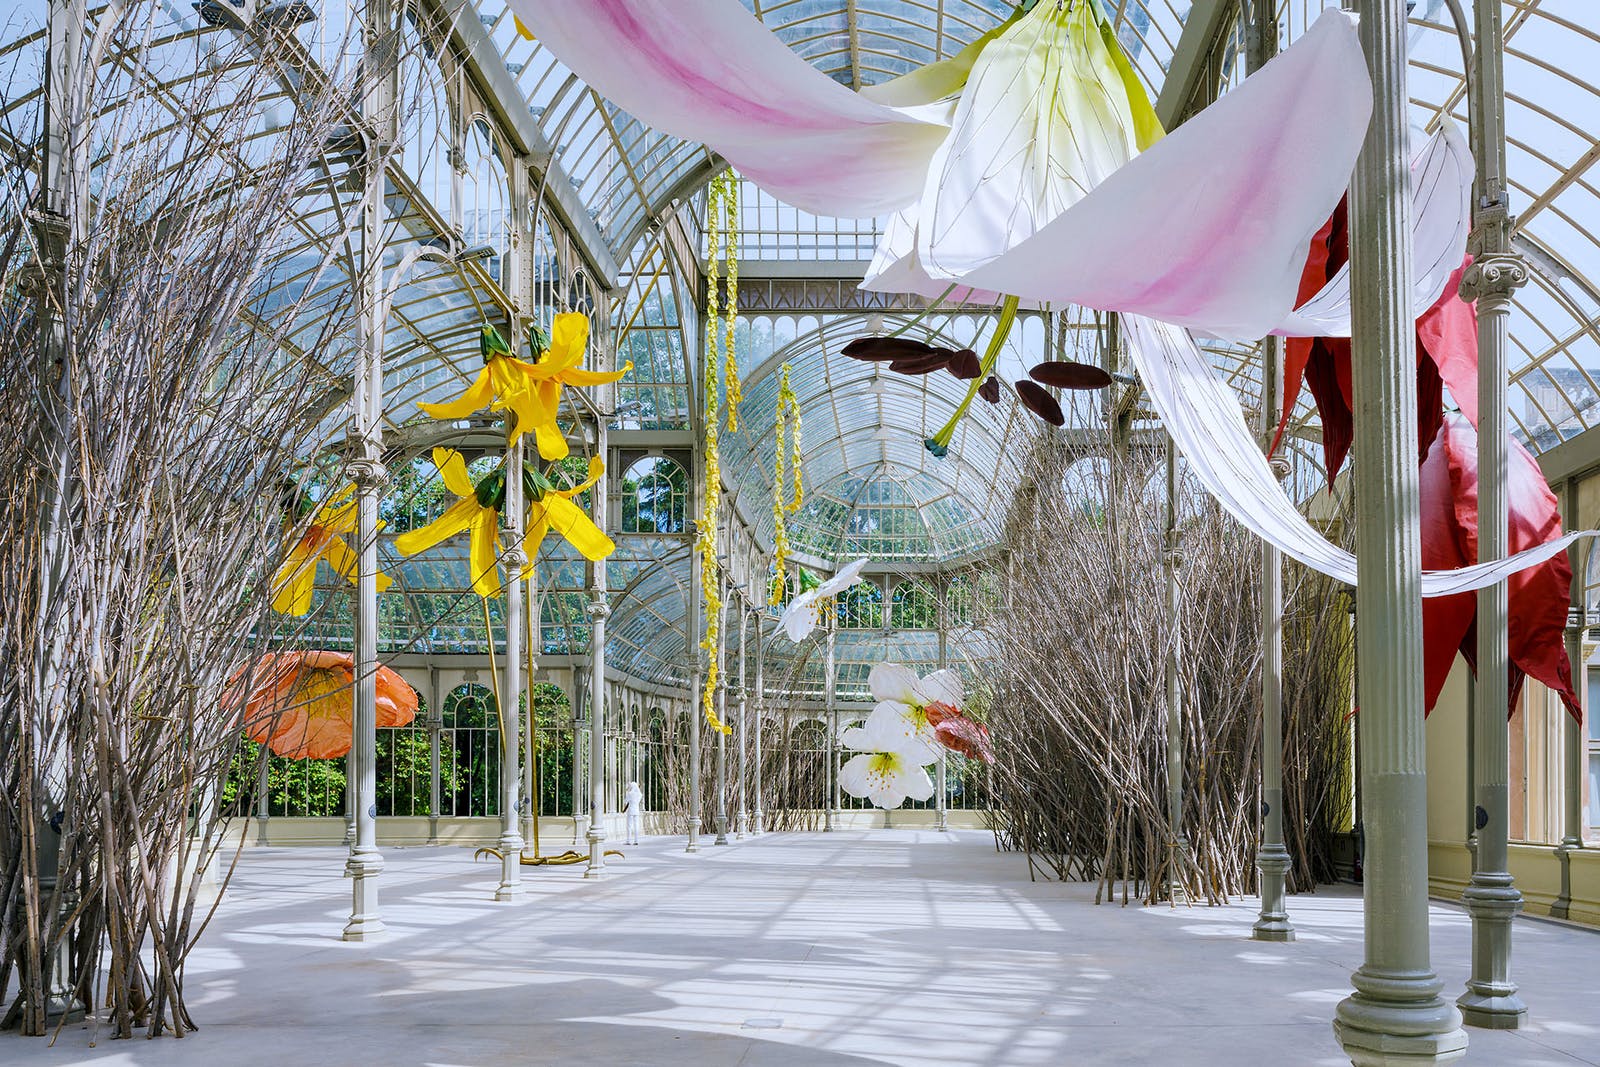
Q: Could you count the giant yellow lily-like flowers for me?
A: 5